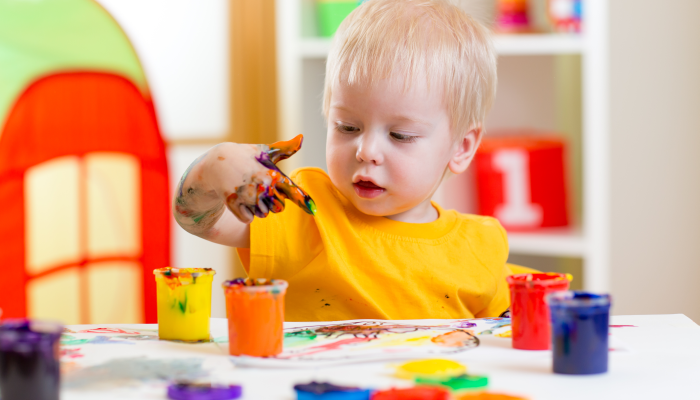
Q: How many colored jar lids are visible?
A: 6